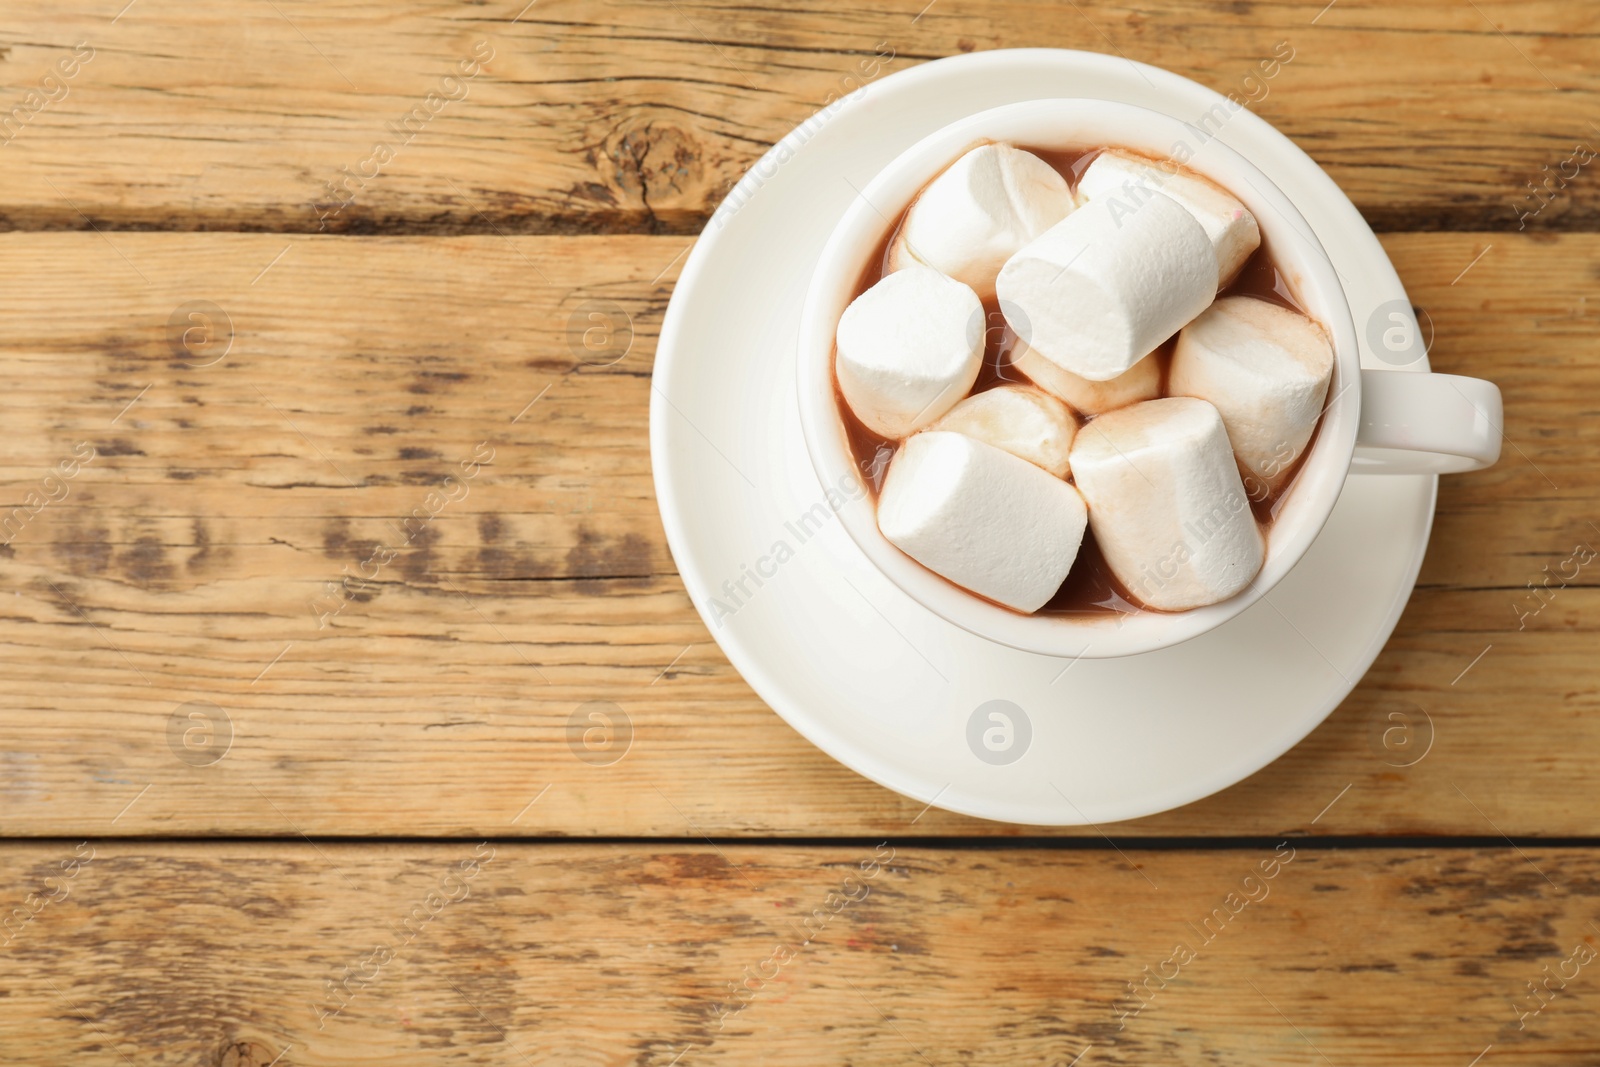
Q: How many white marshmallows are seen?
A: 9